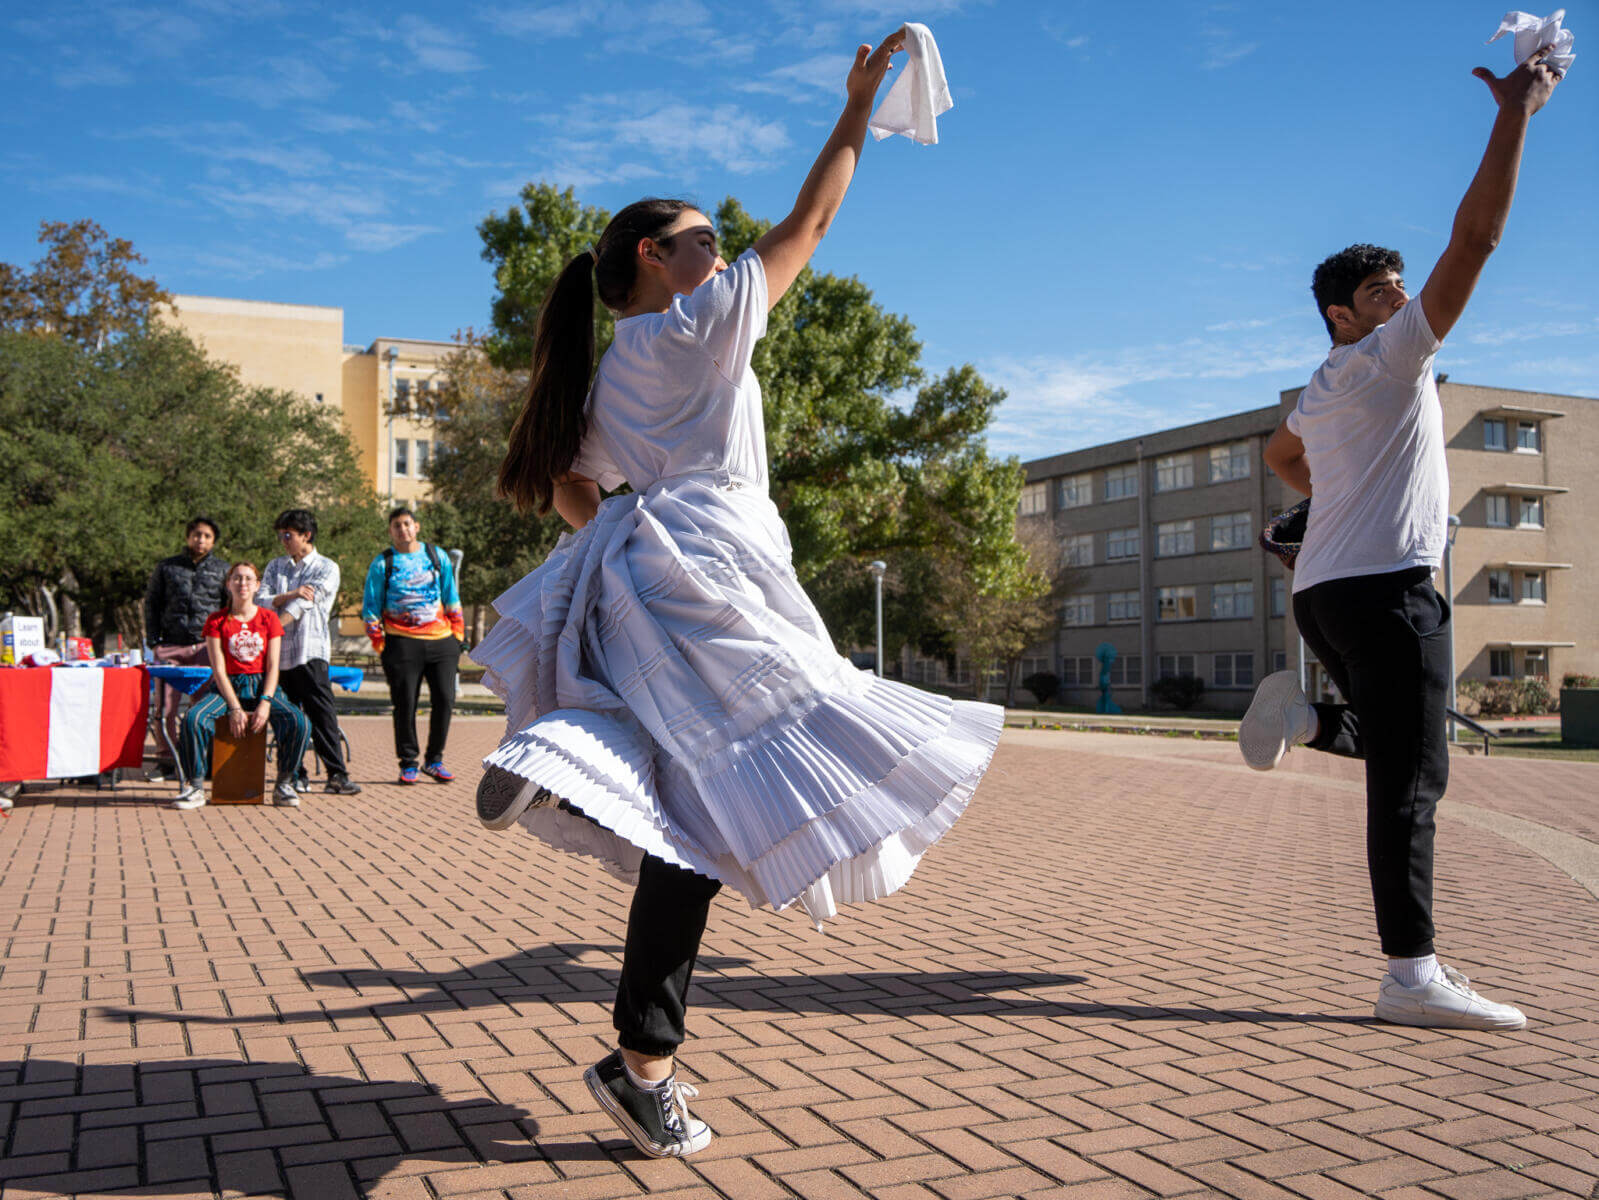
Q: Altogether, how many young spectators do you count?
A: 4